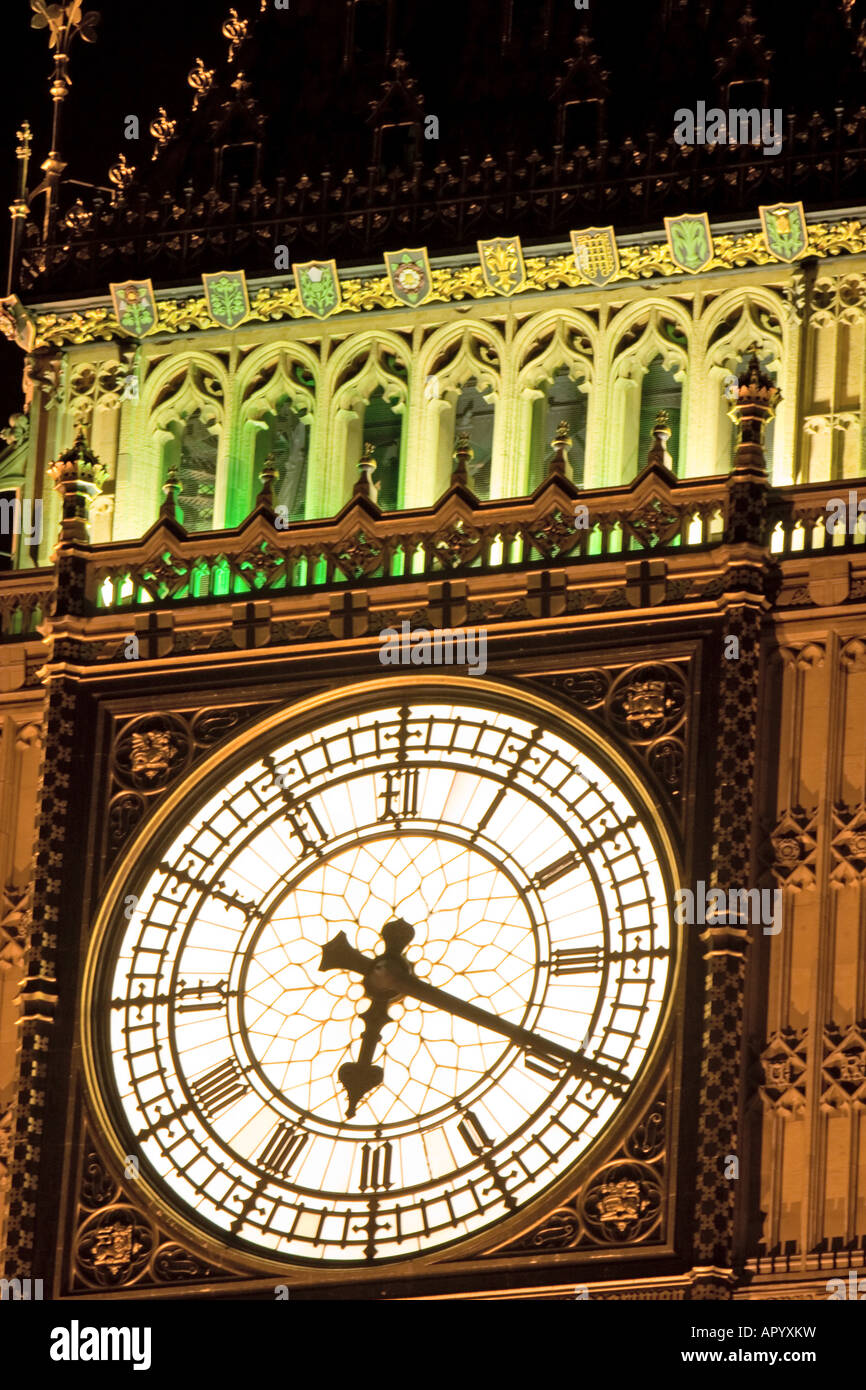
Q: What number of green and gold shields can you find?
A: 8